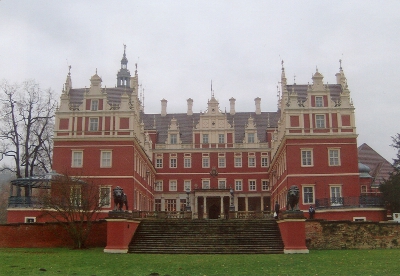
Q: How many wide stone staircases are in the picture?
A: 1